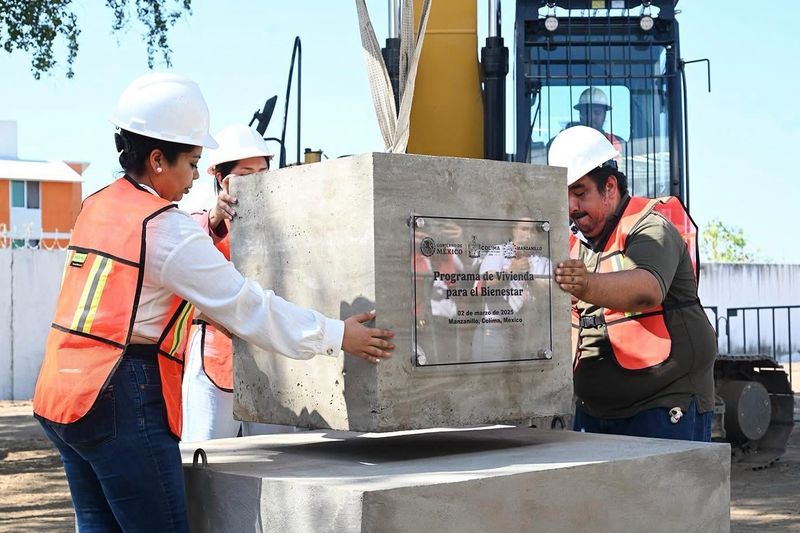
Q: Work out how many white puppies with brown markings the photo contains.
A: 0